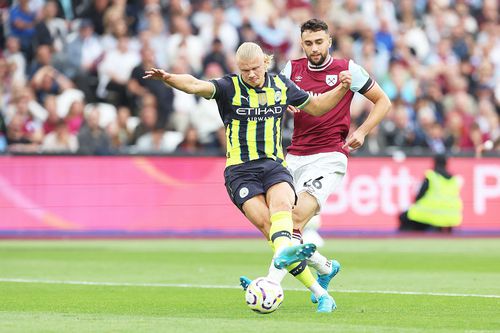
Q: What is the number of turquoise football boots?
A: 4